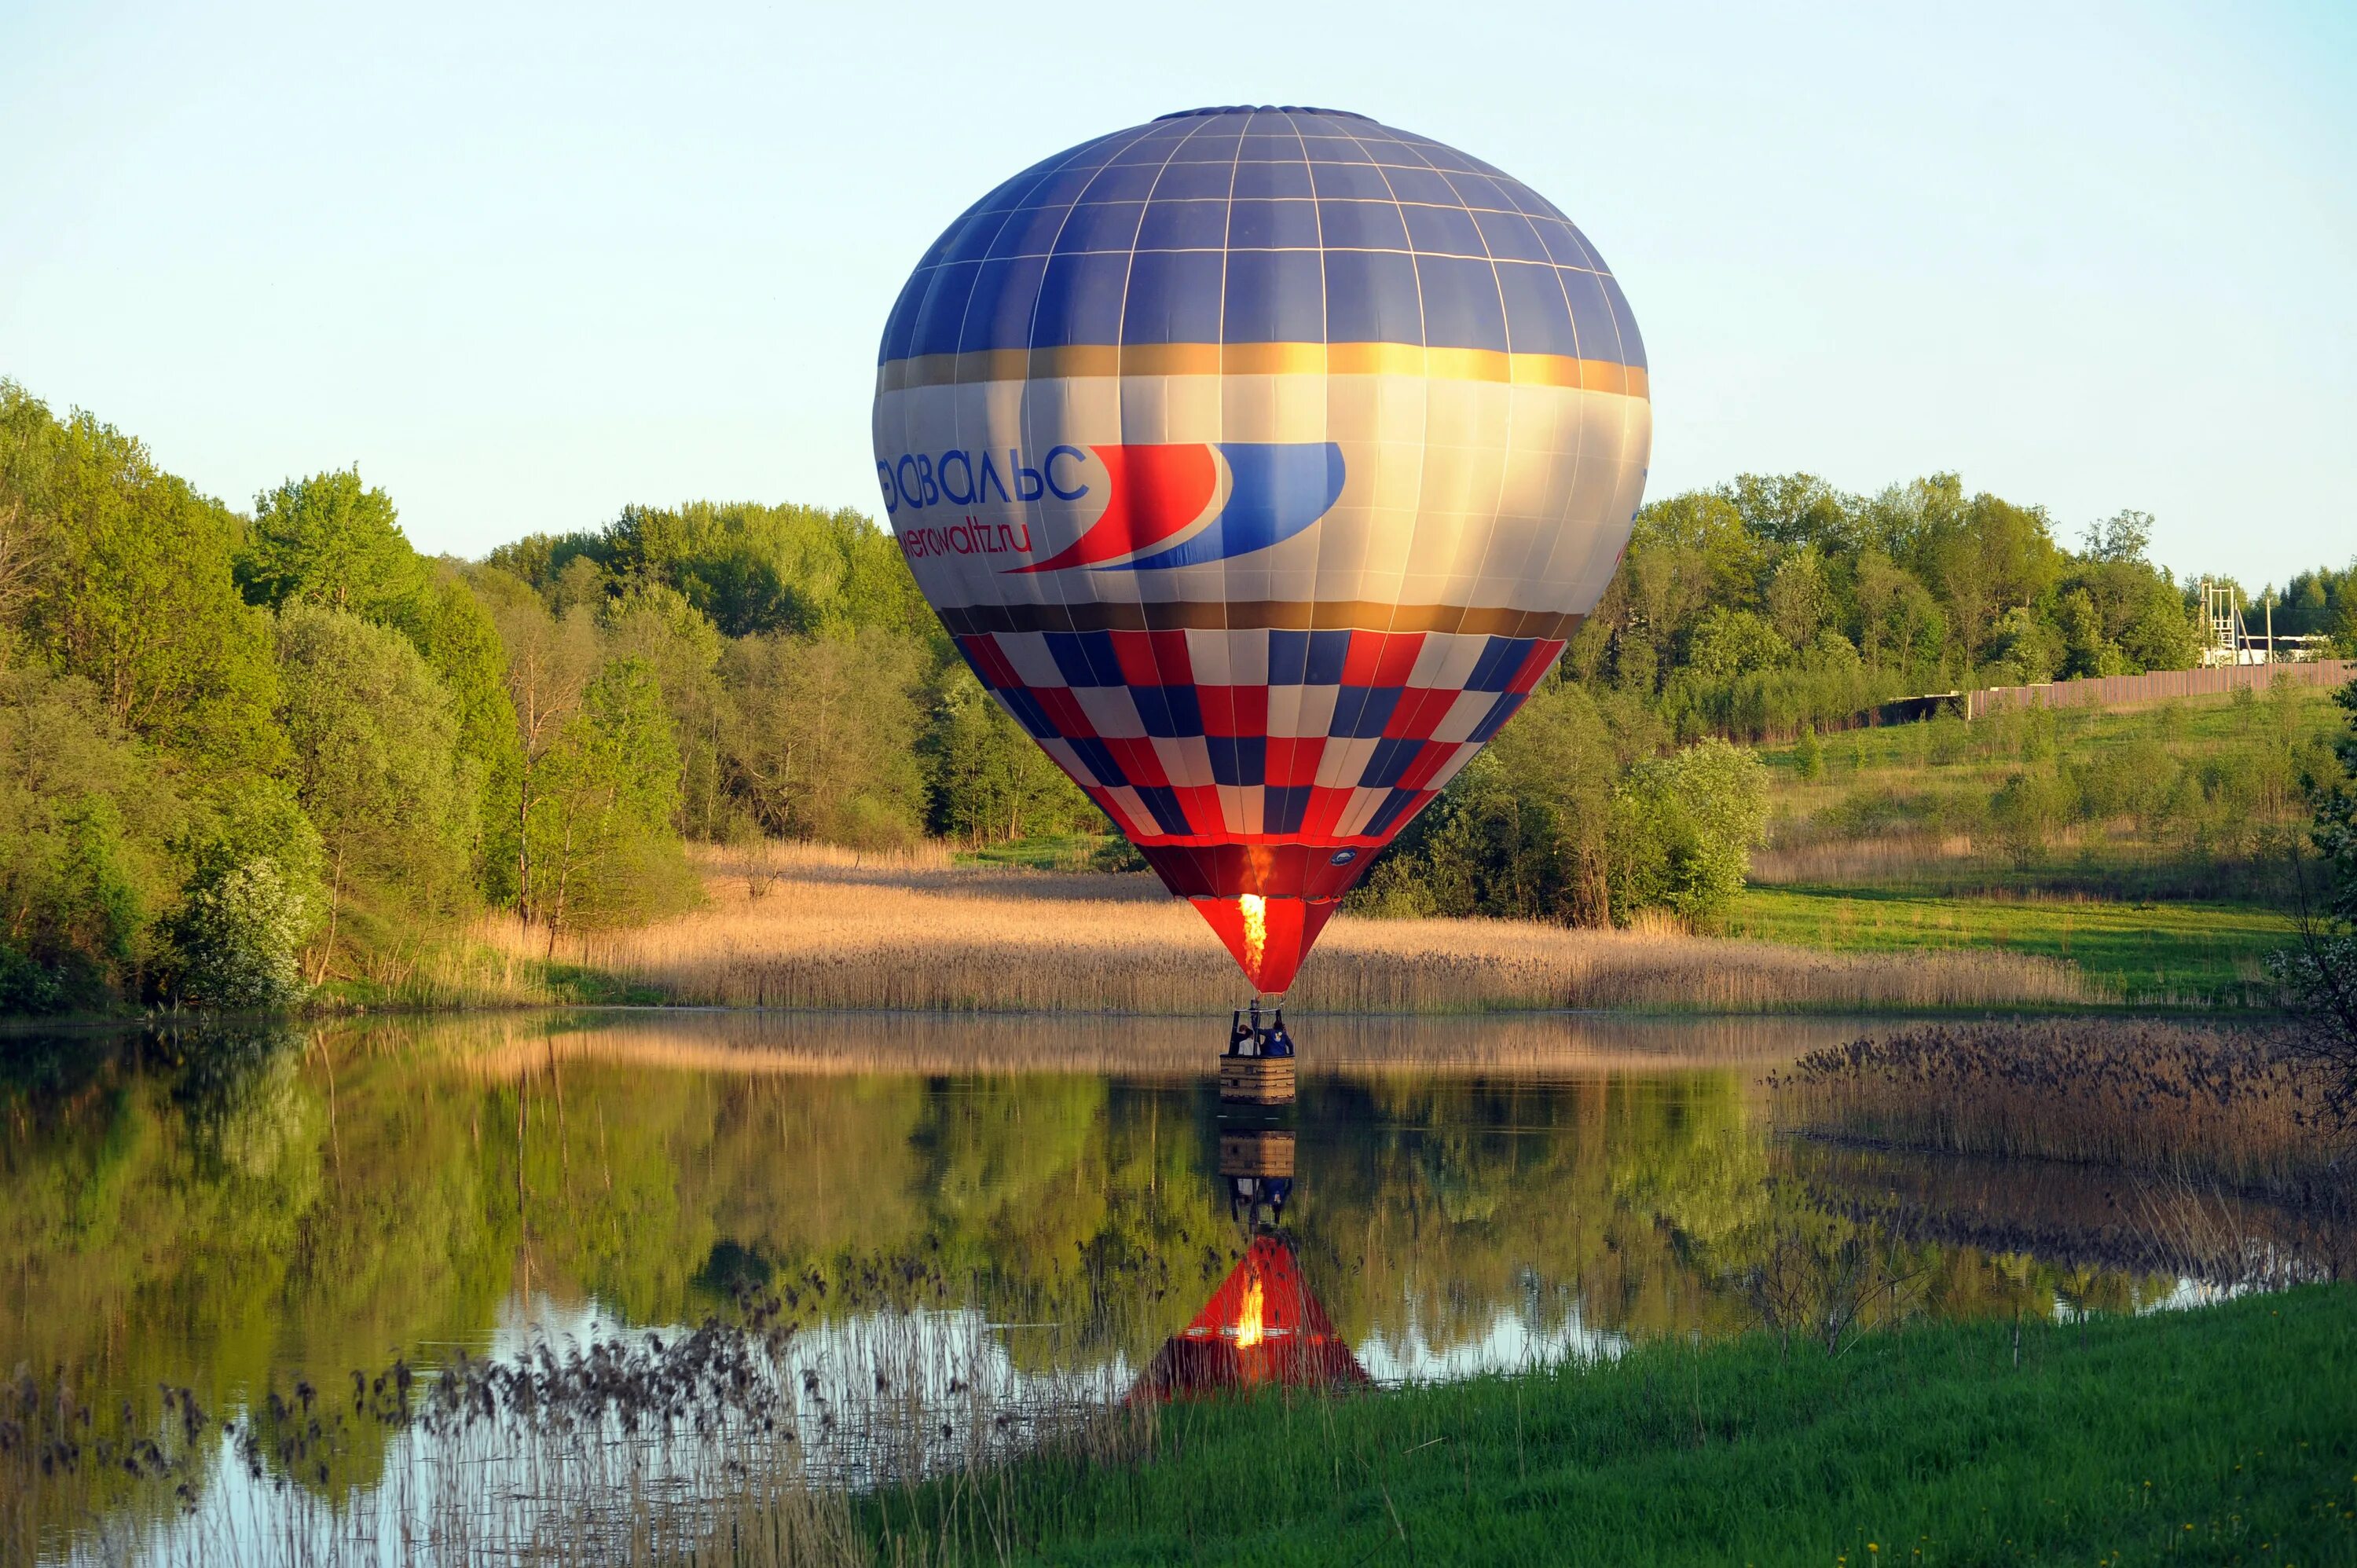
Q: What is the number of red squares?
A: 14